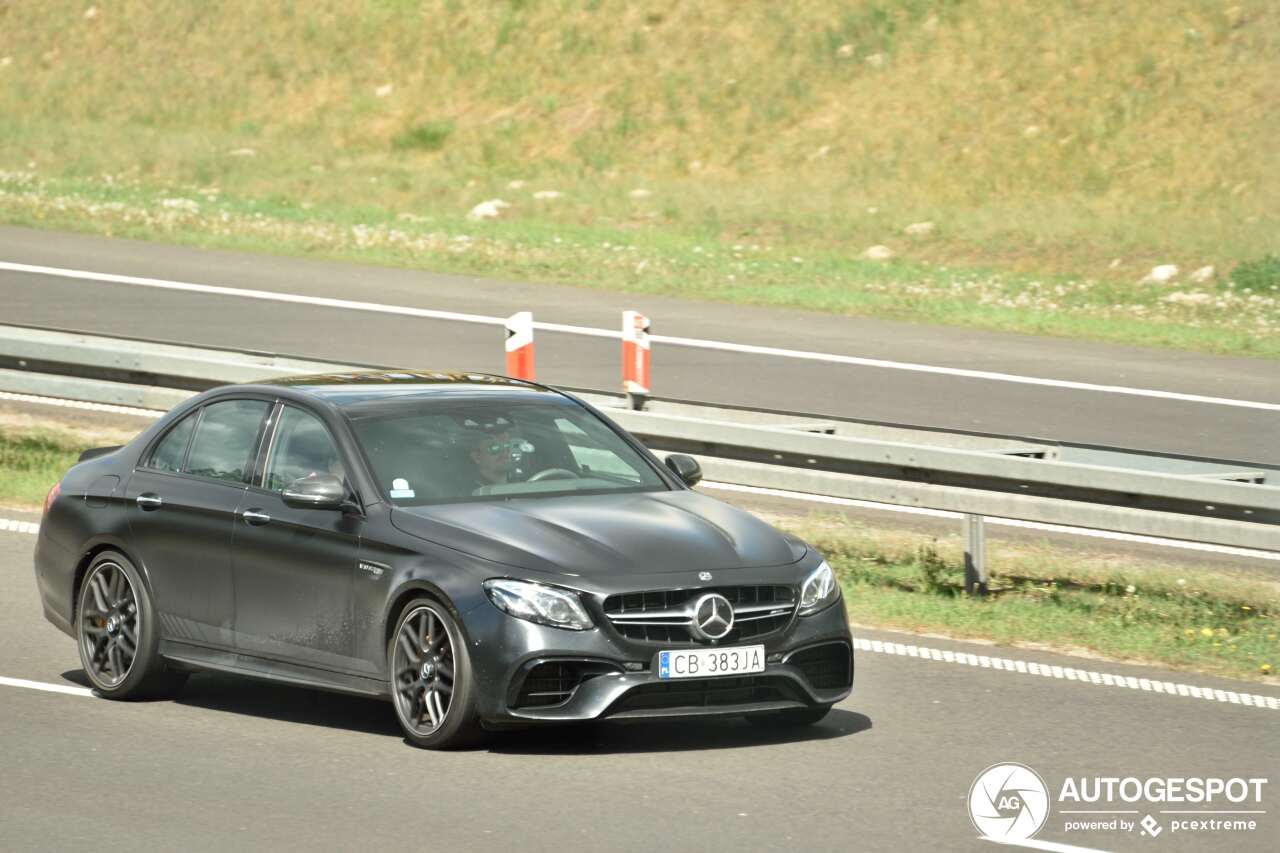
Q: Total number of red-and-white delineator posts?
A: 2